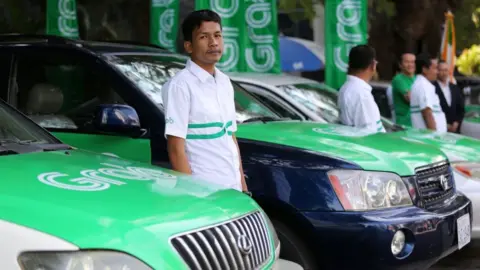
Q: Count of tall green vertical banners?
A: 5